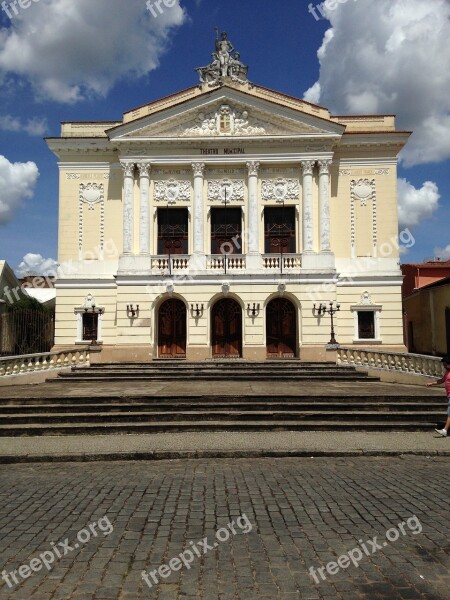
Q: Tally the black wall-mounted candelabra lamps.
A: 4